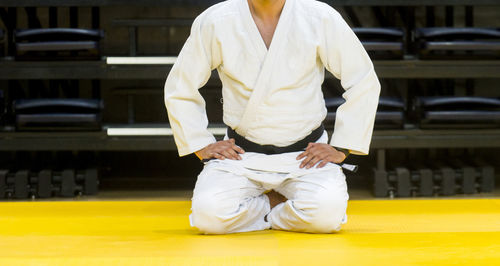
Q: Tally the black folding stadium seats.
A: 6